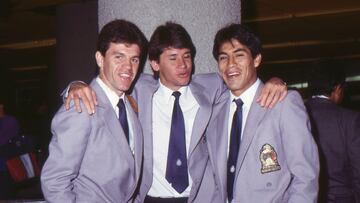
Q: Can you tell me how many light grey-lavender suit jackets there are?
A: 3